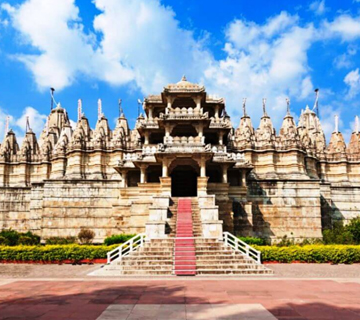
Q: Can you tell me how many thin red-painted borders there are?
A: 2